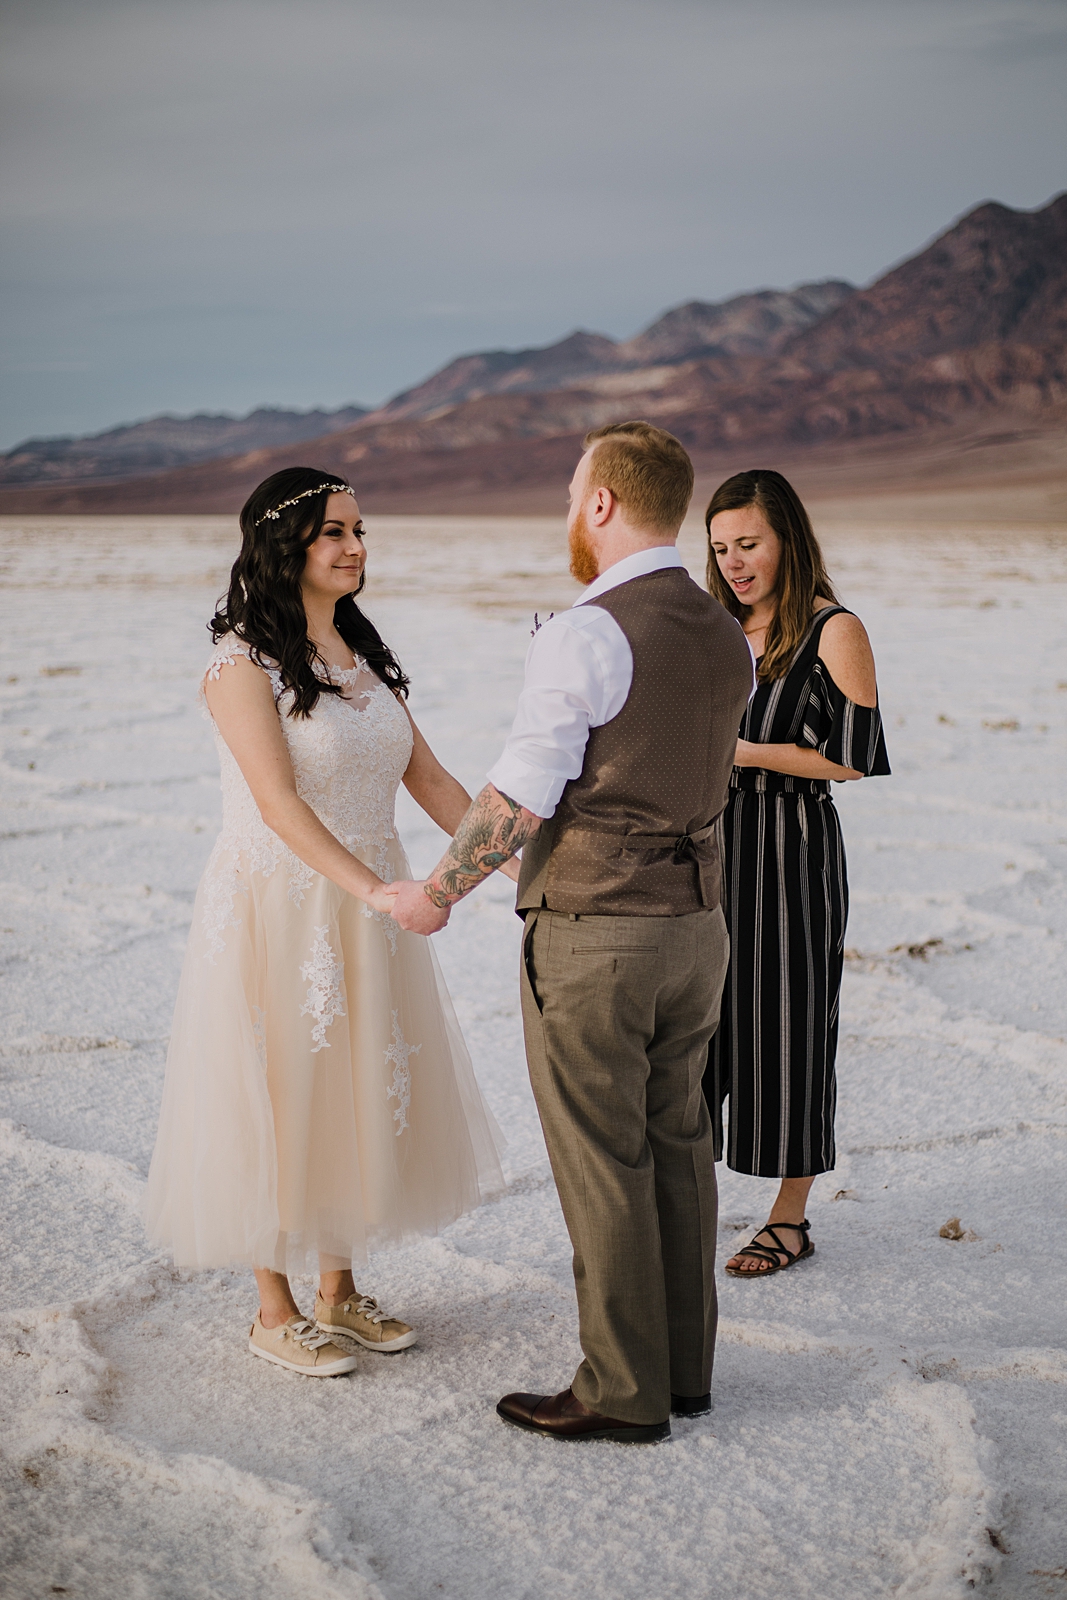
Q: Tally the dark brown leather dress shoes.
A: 2